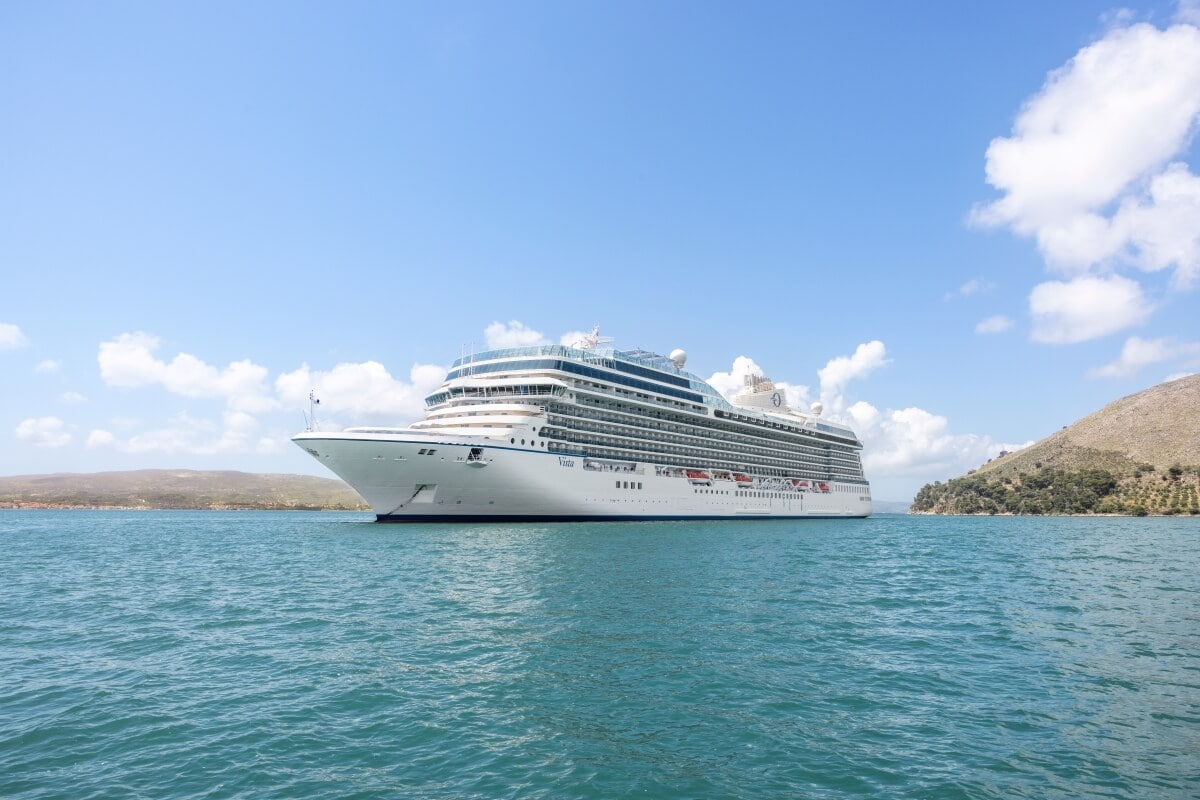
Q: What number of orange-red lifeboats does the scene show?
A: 4